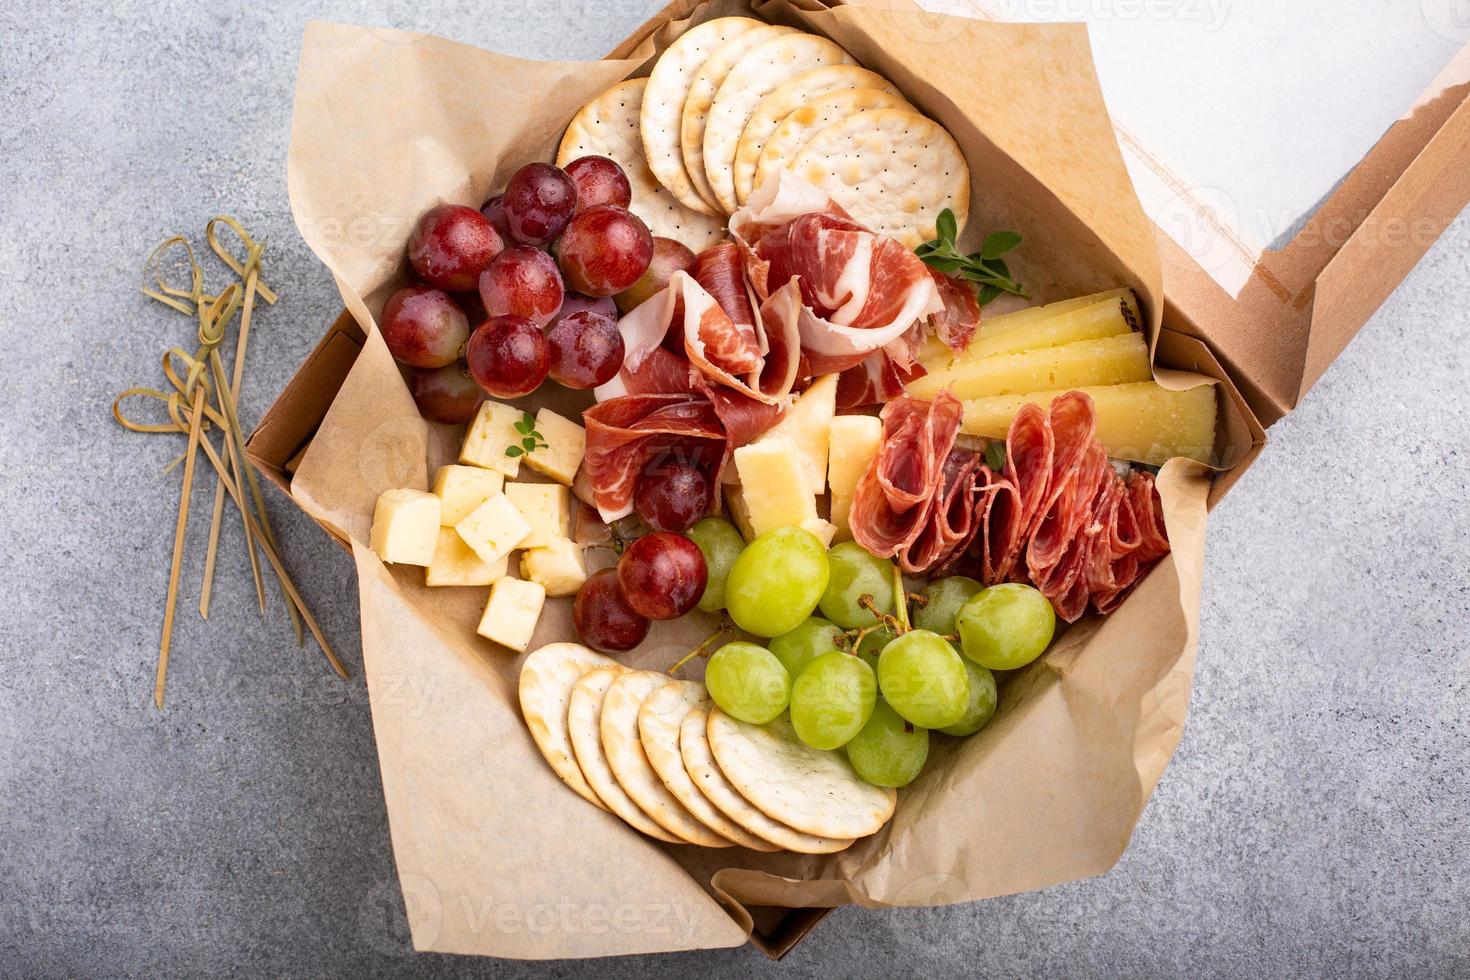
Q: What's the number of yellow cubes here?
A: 9